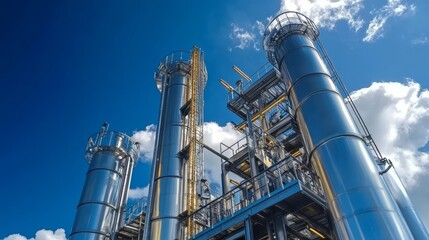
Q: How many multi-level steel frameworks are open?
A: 1